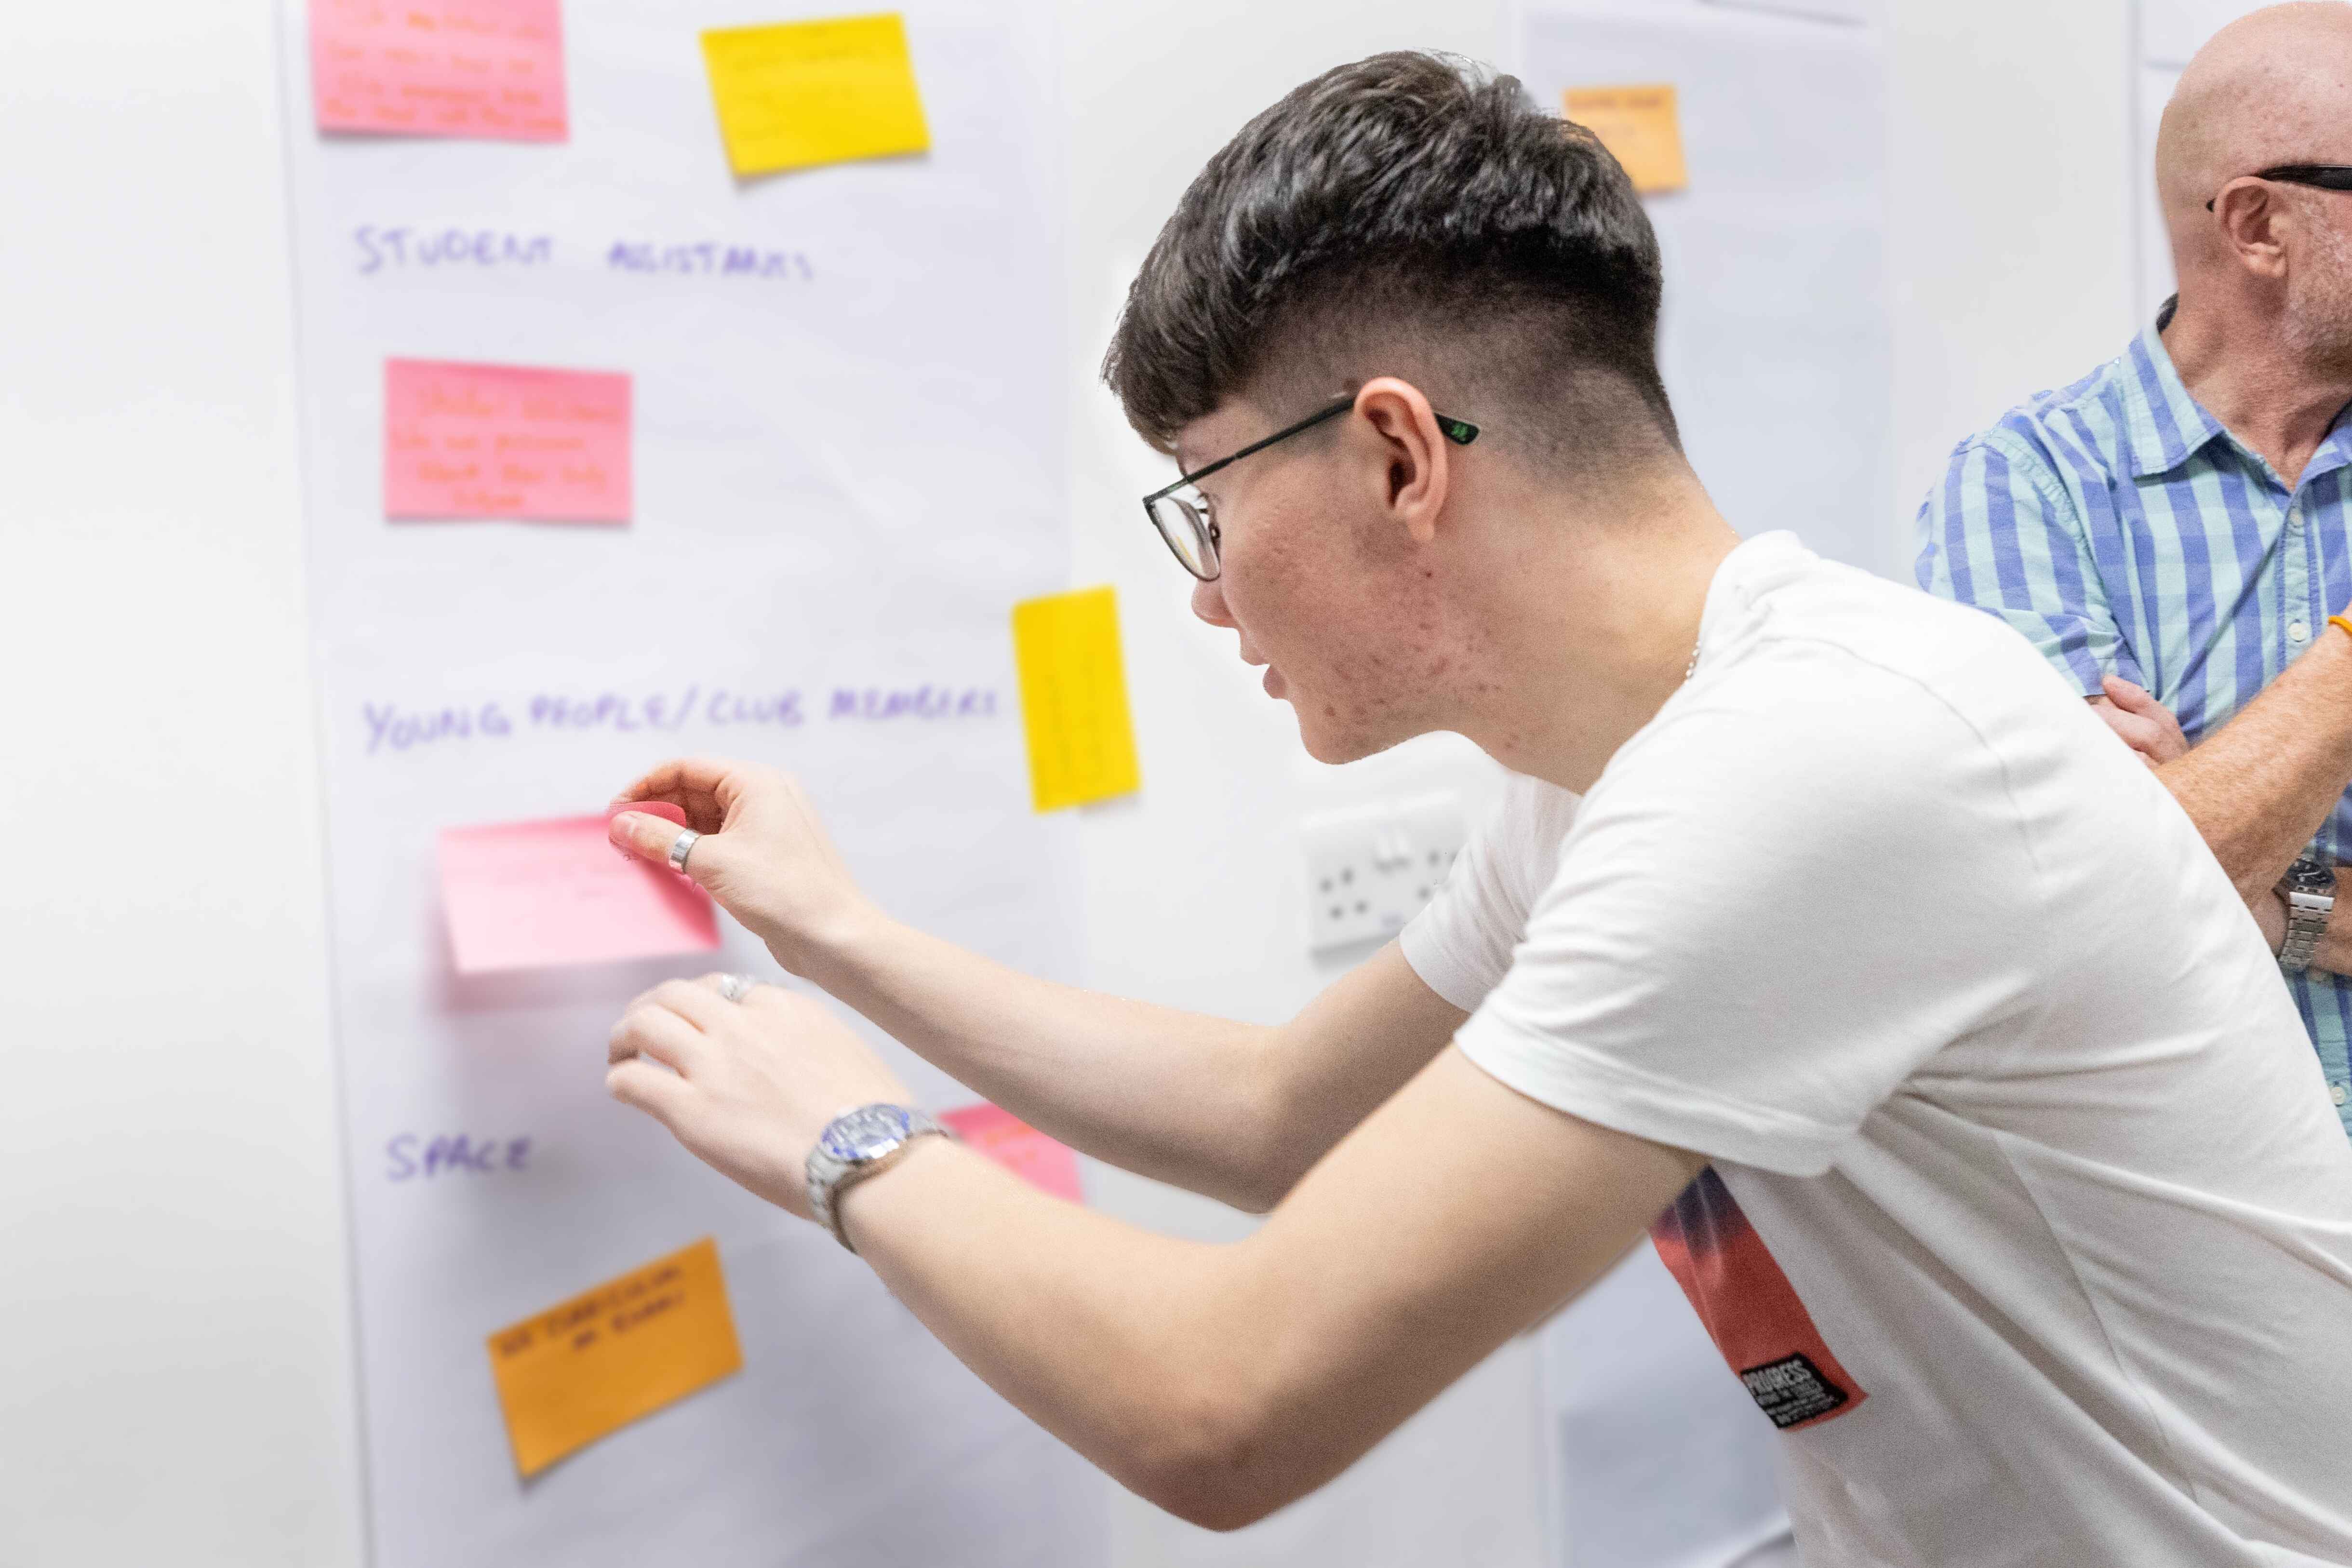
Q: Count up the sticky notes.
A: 8